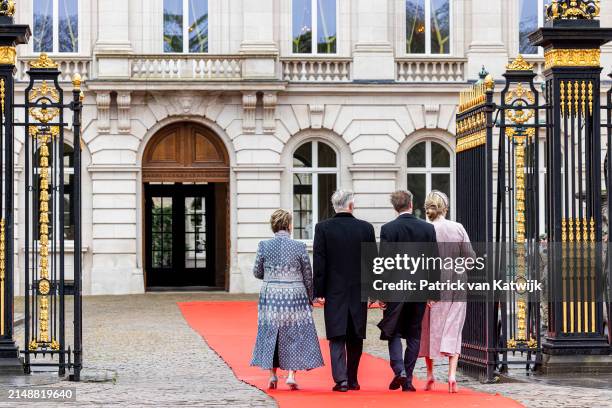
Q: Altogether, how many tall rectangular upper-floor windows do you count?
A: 5